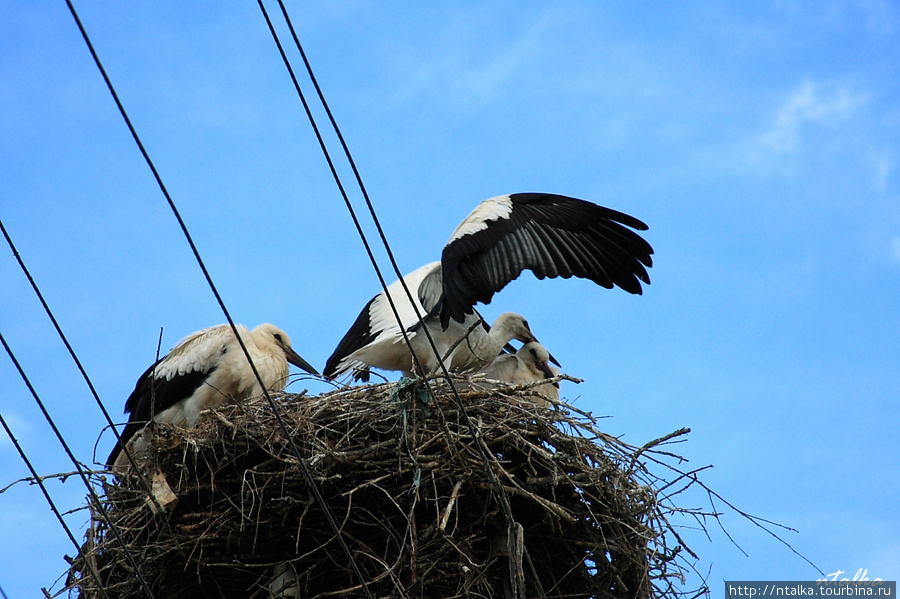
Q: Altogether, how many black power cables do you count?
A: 6